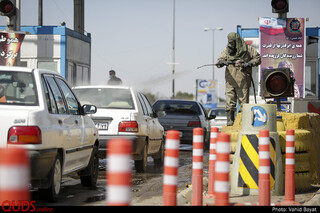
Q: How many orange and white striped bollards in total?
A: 8